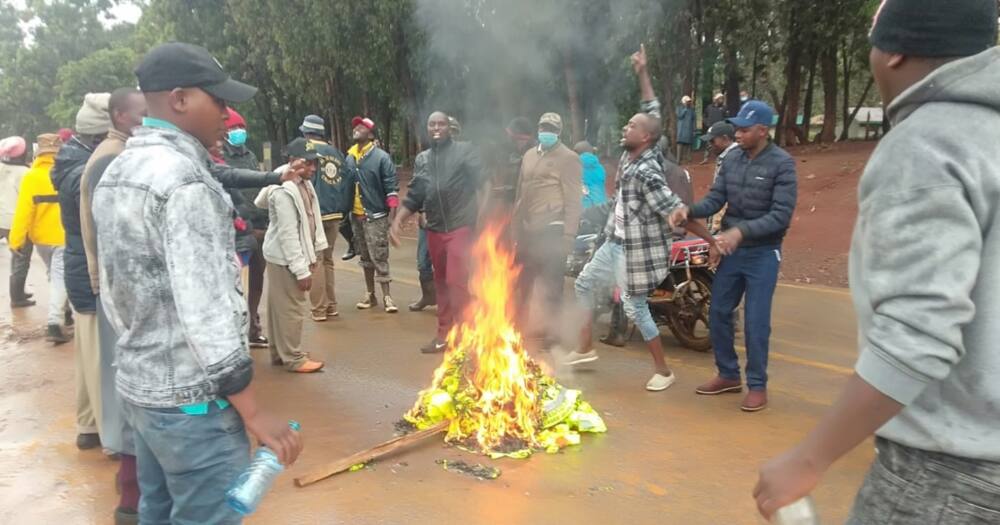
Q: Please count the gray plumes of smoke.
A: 1